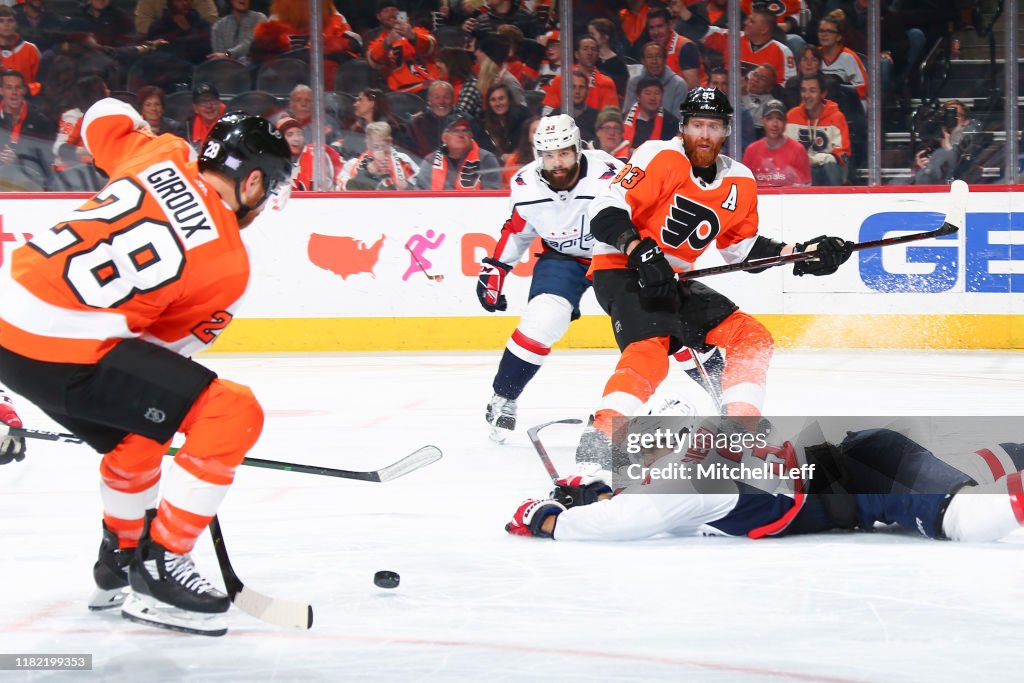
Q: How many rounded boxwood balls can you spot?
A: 0